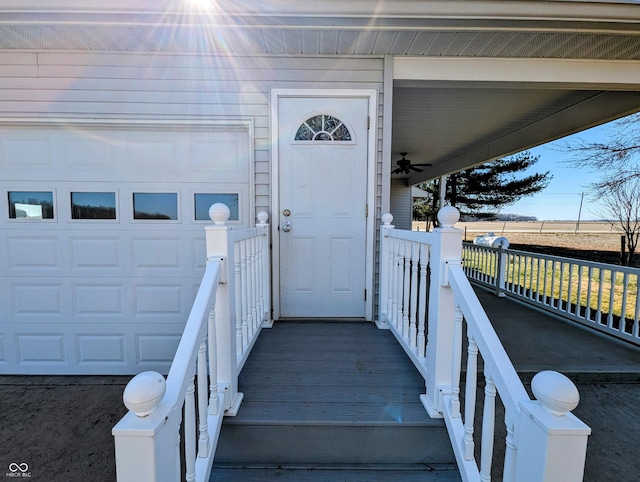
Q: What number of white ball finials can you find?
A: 6